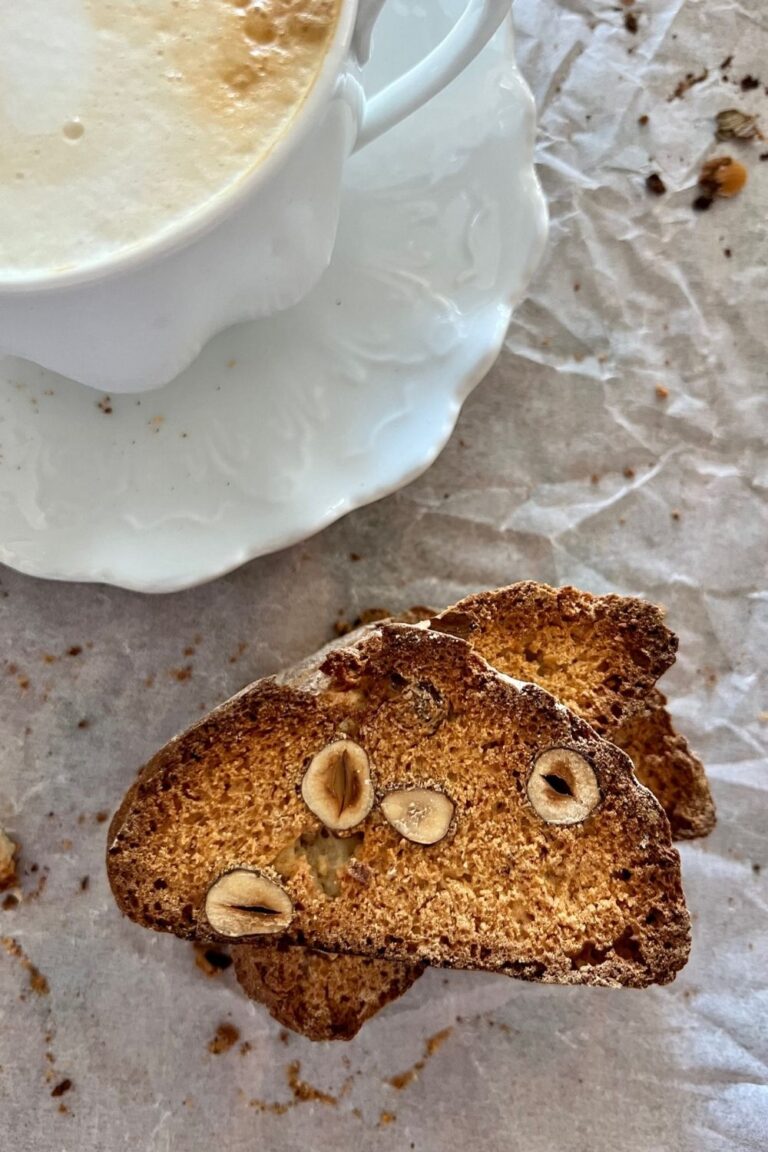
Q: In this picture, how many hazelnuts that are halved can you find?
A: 4